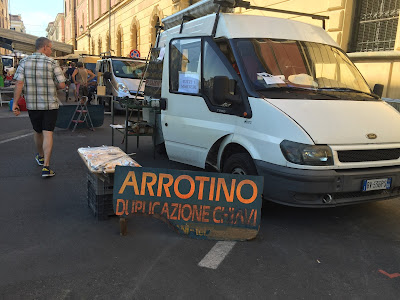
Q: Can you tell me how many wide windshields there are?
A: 2